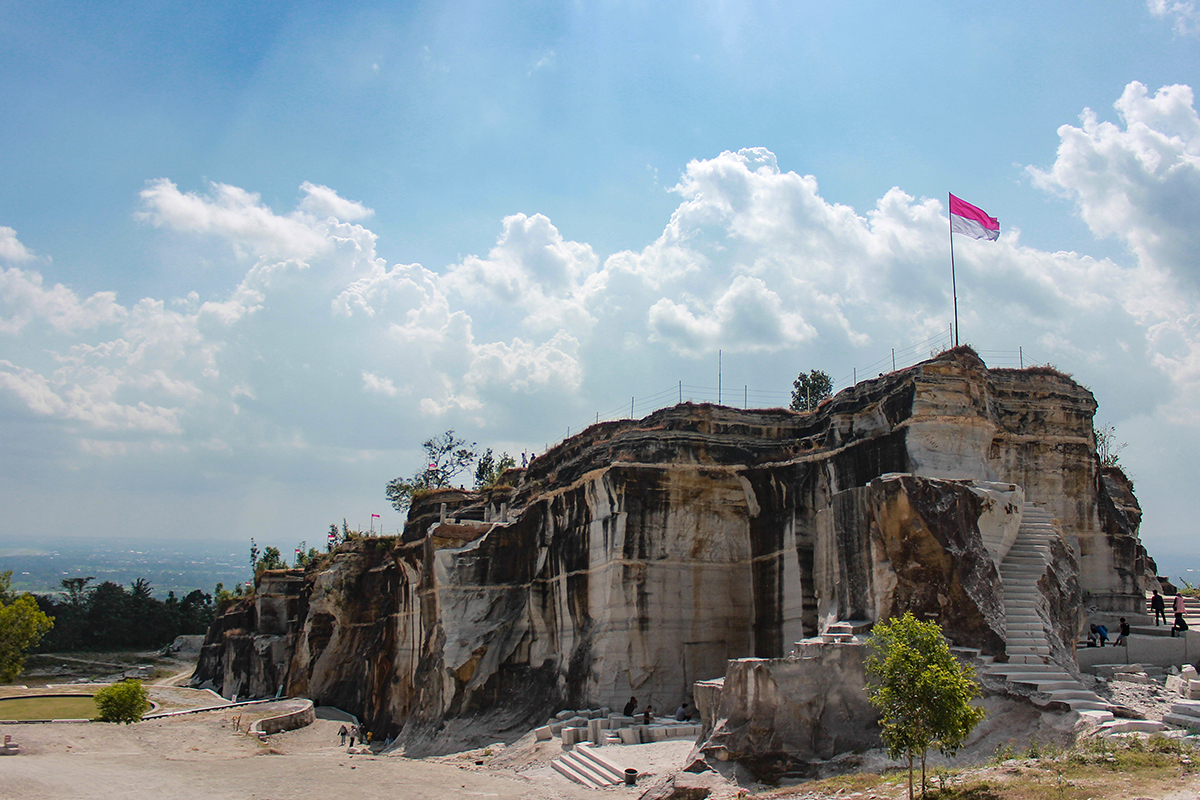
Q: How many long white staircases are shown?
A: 1